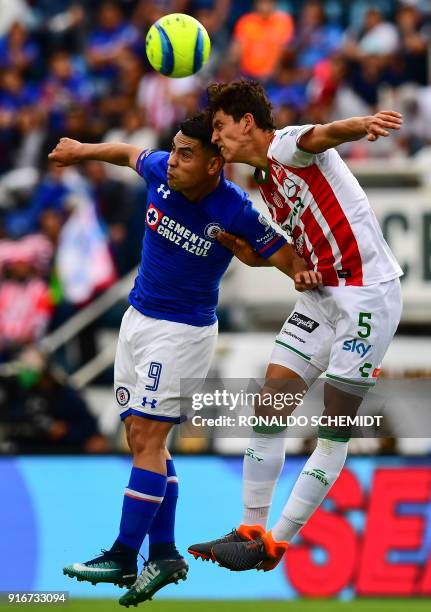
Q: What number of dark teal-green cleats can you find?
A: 2